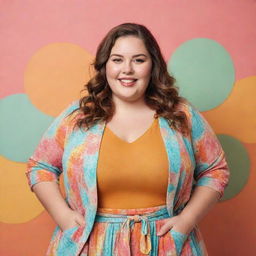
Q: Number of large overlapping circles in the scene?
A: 6